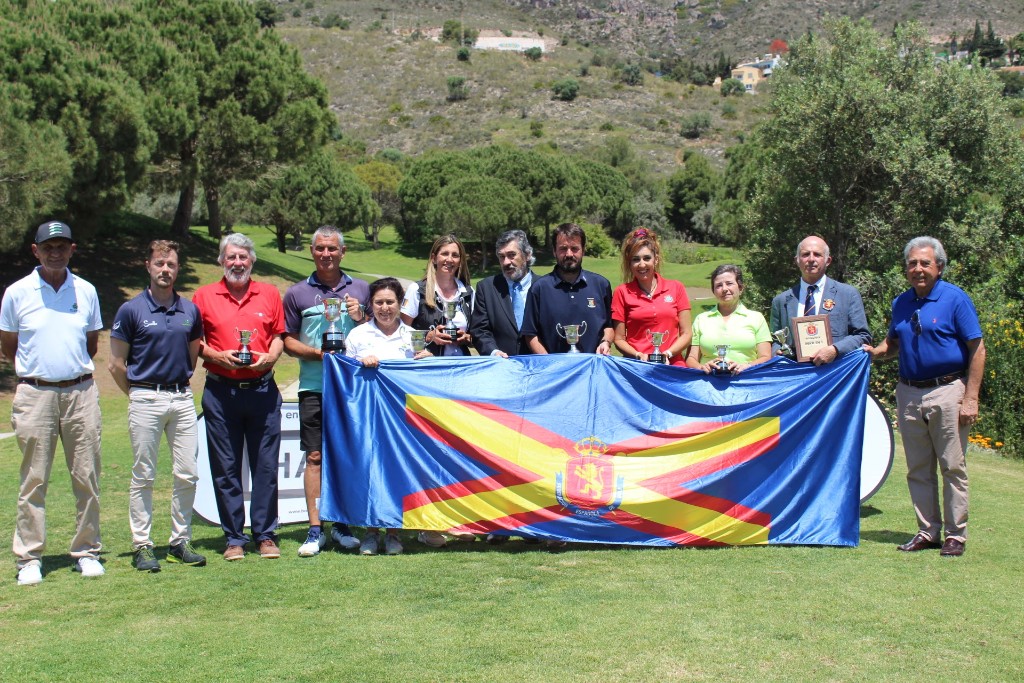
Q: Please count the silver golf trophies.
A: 8